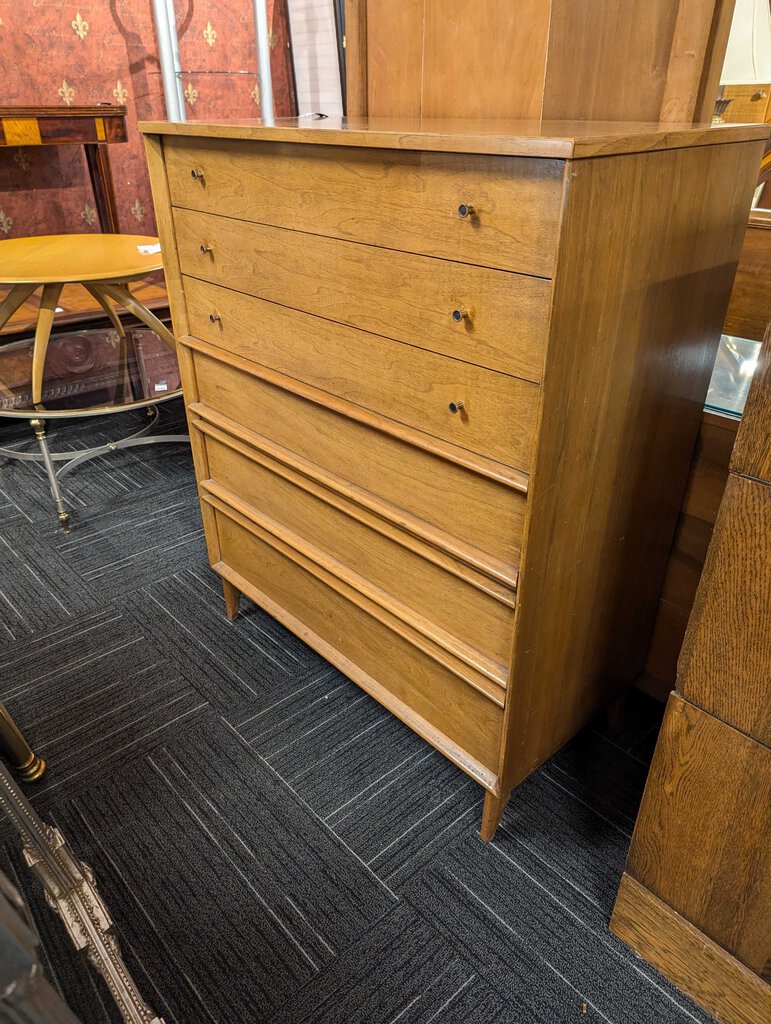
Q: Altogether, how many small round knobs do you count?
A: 6